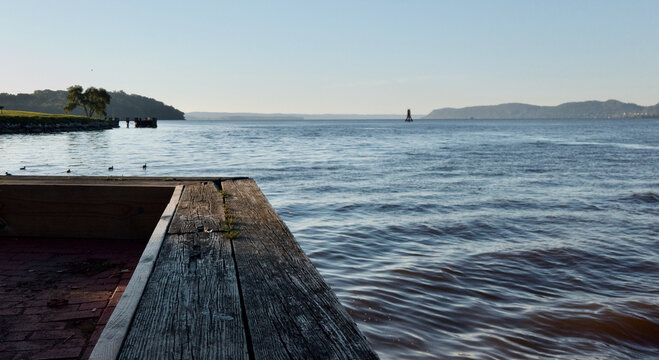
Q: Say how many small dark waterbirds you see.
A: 5